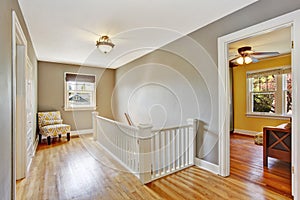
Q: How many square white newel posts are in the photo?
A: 3